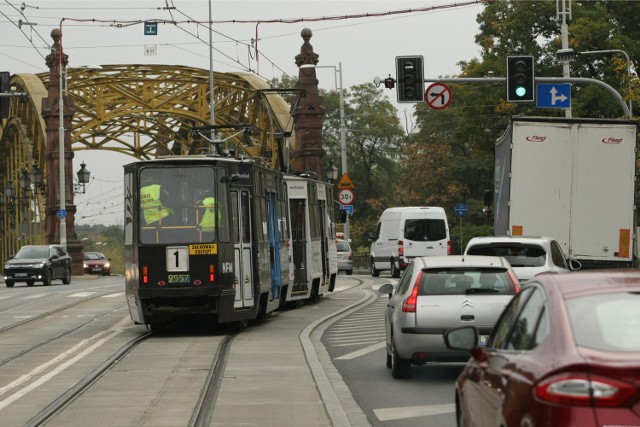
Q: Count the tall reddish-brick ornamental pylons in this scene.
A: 2